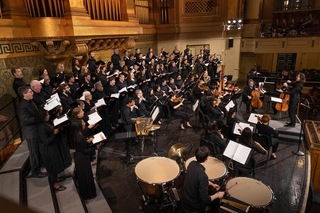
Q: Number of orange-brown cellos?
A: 2